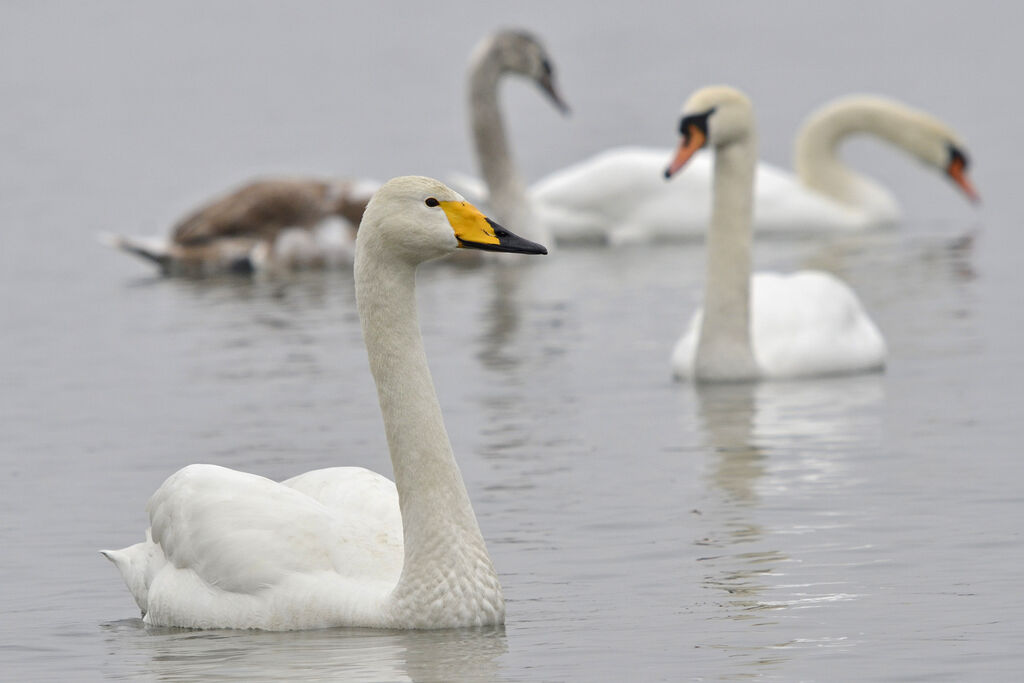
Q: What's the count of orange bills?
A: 2